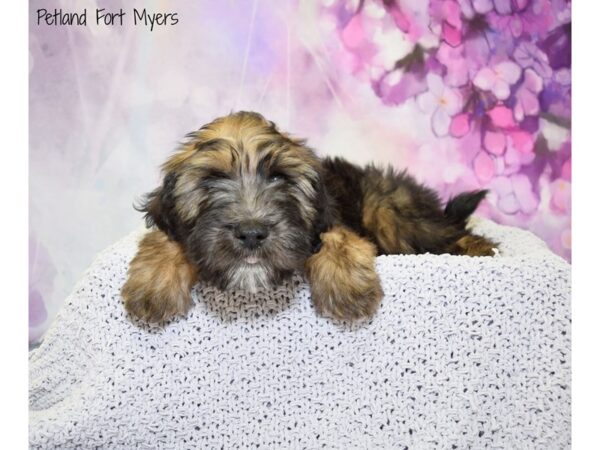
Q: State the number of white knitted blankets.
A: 1